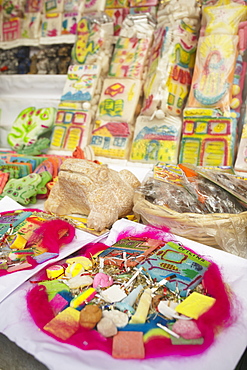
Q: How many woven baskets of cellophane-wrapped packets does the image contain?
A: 1